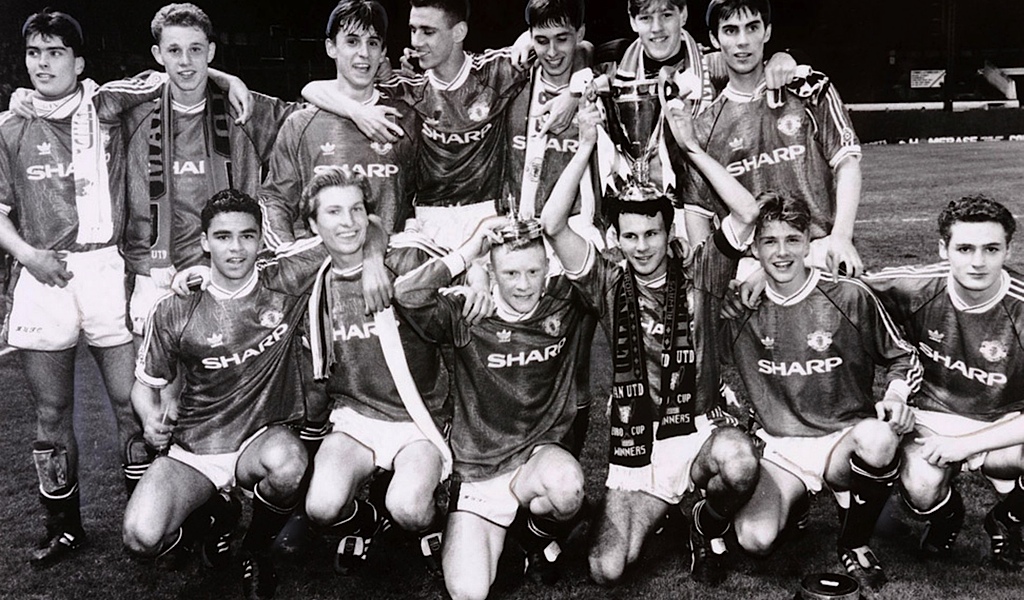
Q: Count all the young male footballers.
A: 13